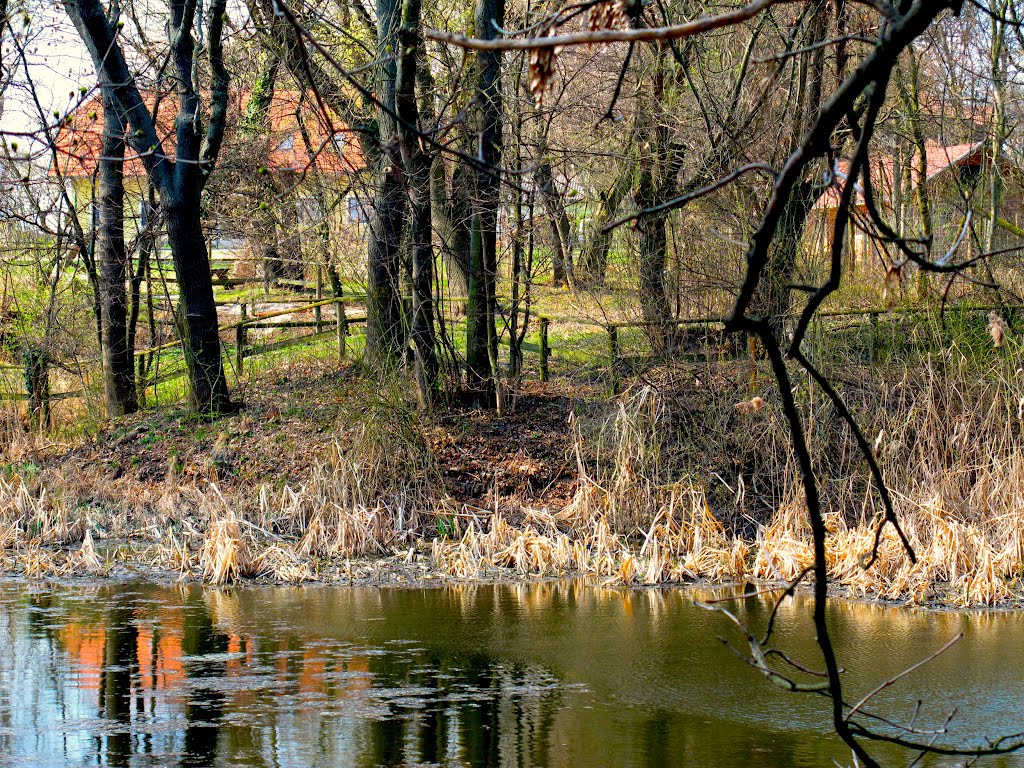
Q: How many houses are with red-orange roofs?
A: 2